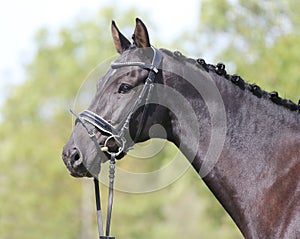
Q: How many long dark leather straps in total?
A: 2